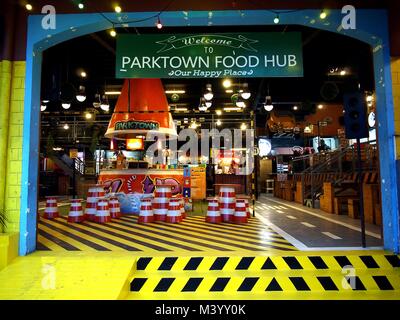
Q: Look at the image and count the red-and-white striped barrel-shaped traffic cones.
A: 13